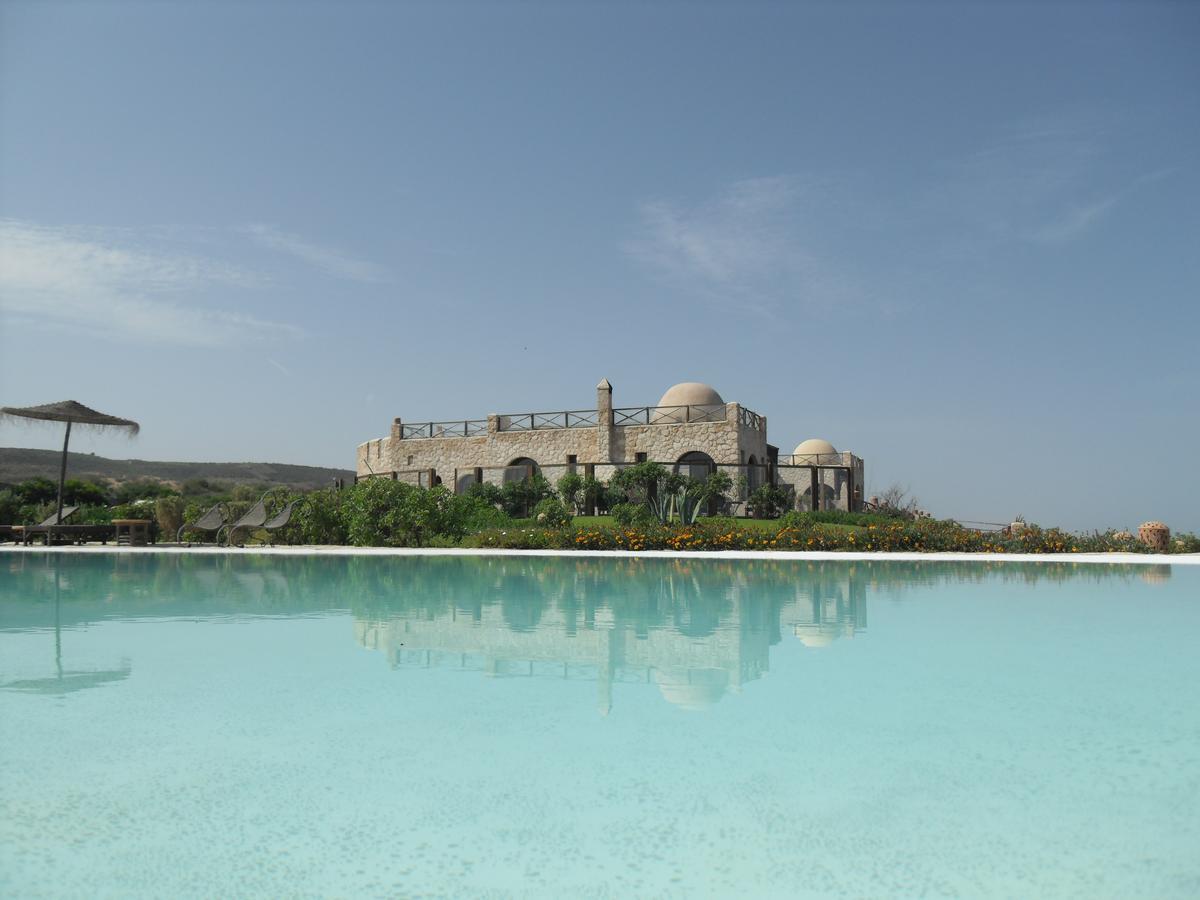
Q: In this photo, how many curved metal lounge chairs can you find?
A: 3